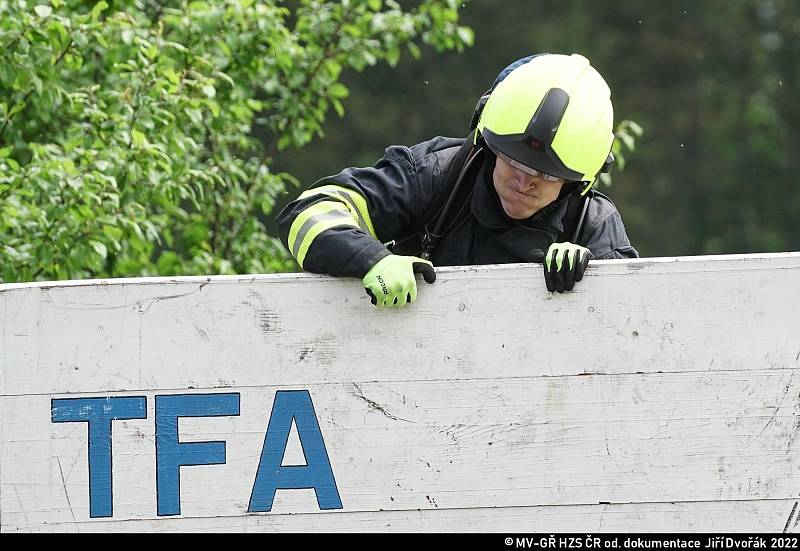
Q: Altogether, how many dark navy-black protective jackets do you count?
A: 1